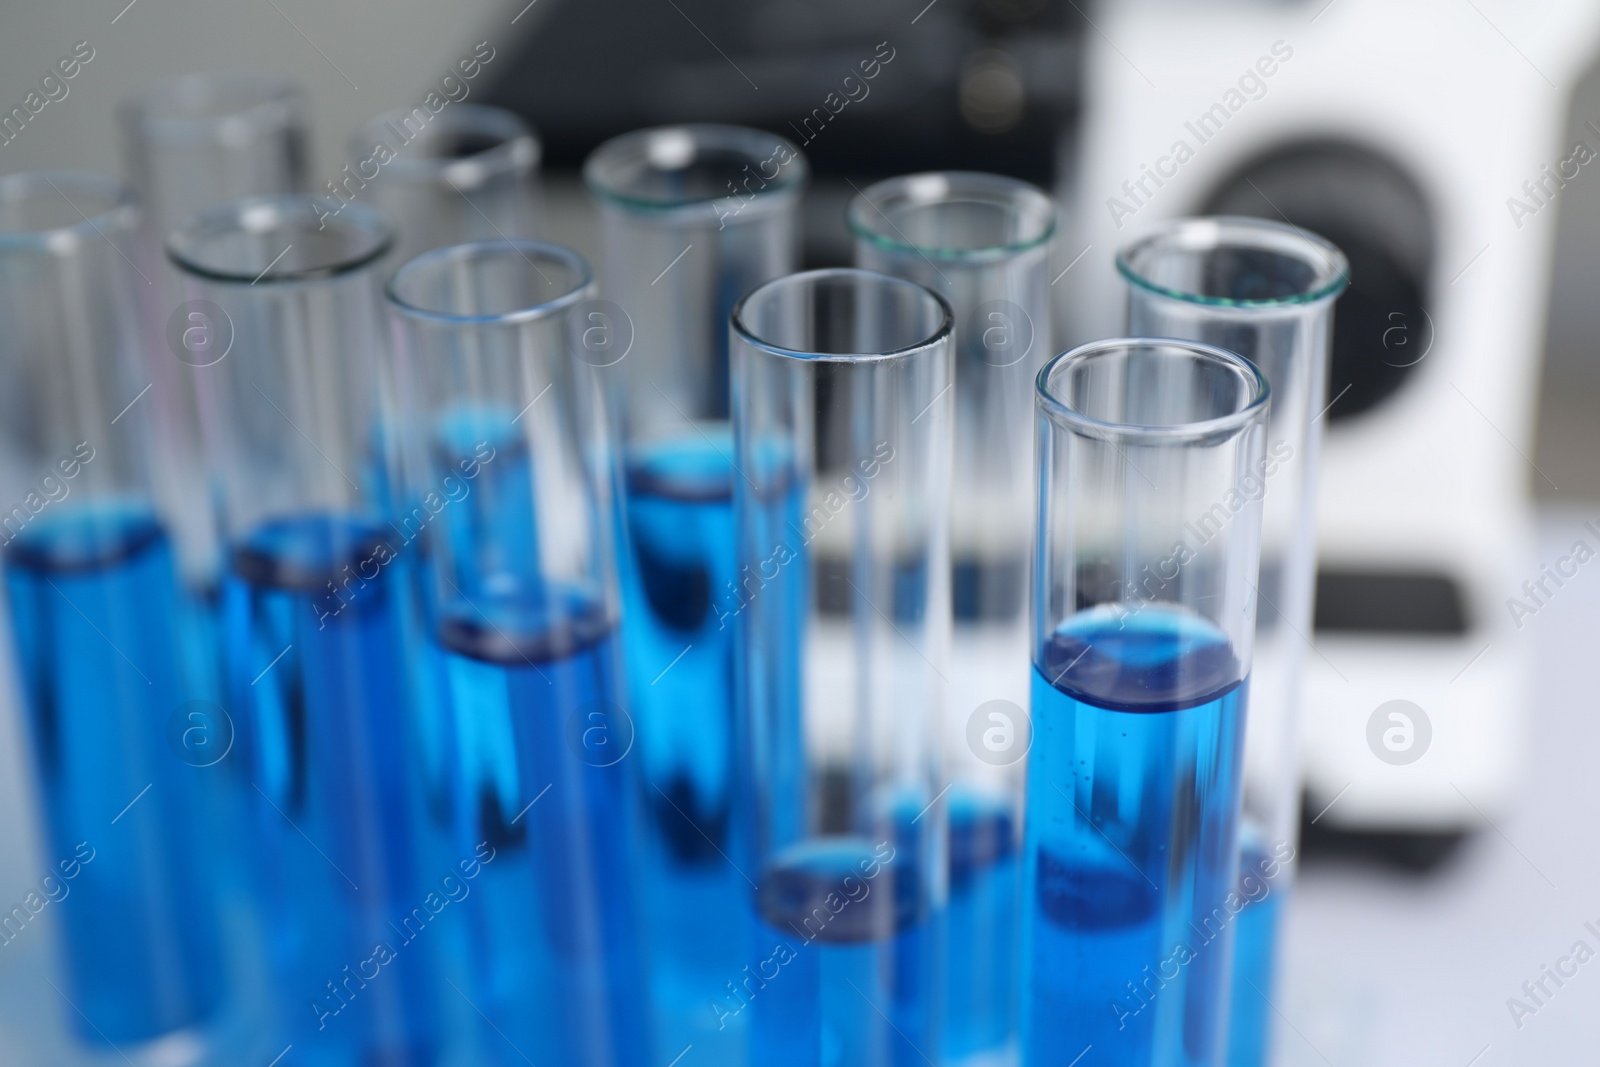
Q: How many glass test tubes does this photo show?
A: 10